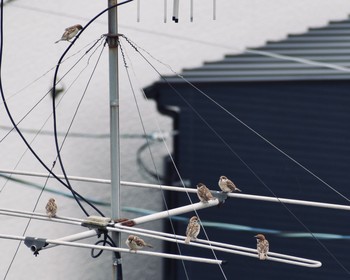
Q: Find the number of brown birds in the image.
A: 7